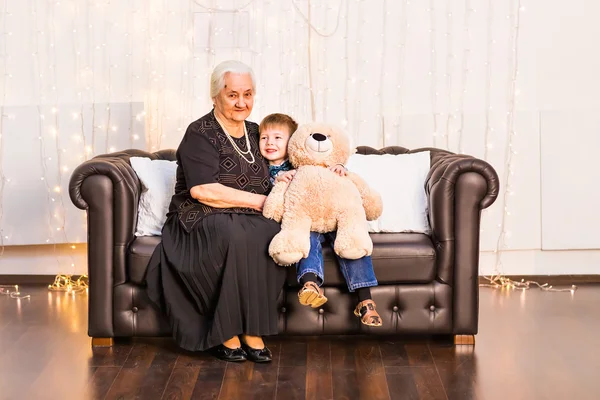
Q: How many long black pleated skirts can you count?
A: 1